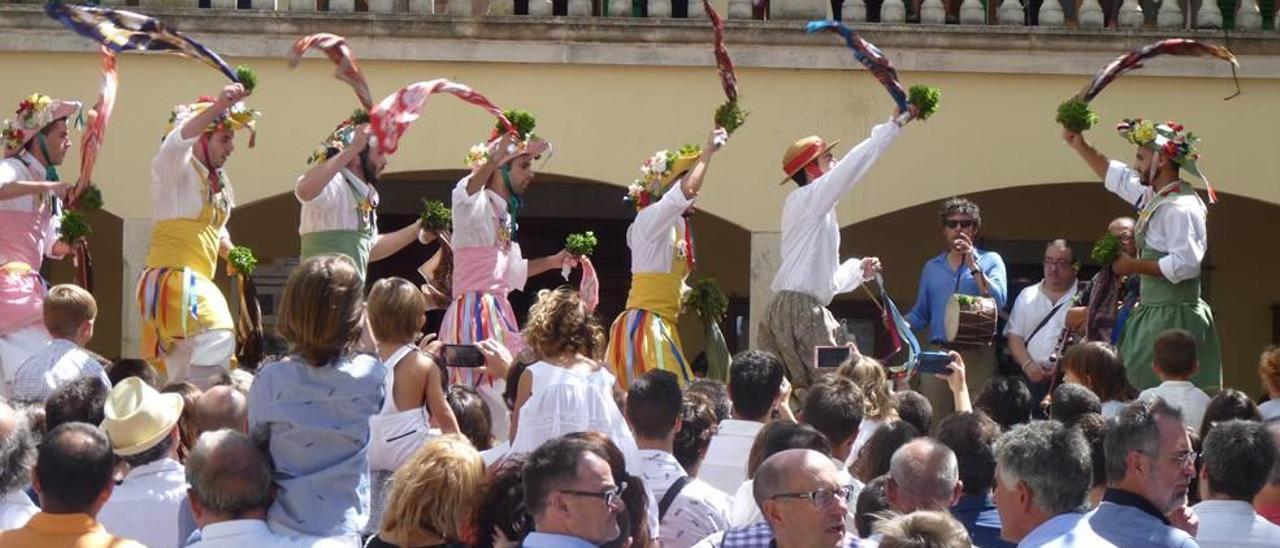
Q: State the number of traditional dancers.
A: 7